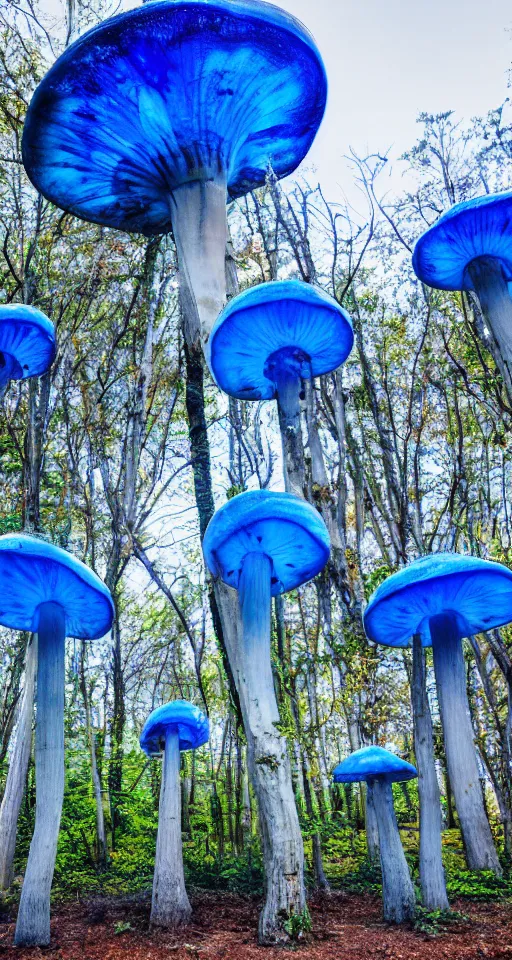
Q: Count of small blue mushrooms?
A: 2